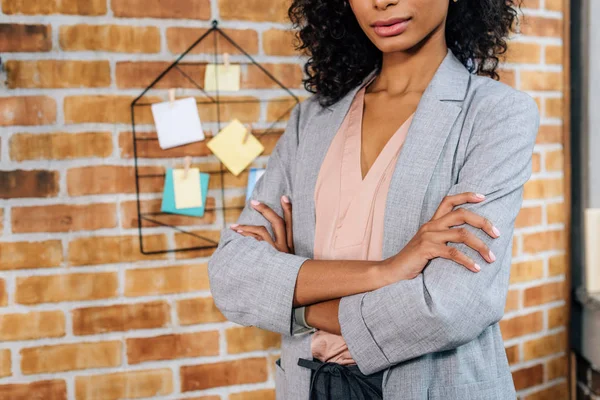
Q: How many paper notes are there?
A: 6